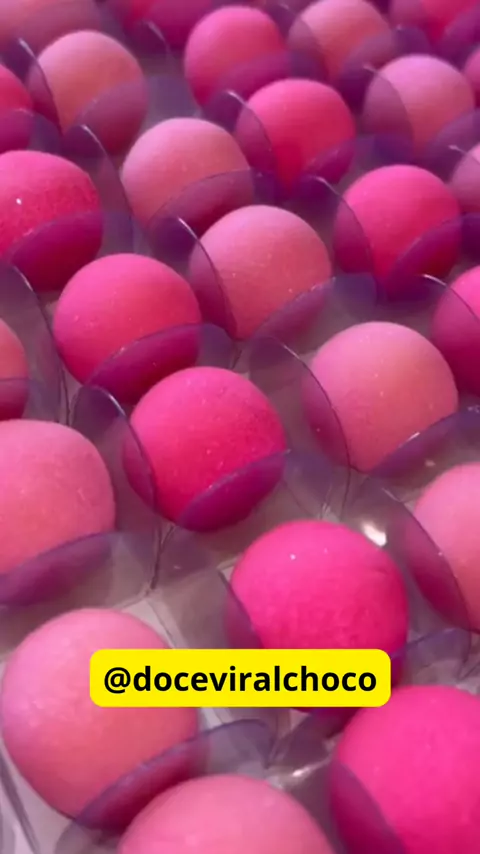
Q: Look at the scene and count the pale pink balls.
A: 13